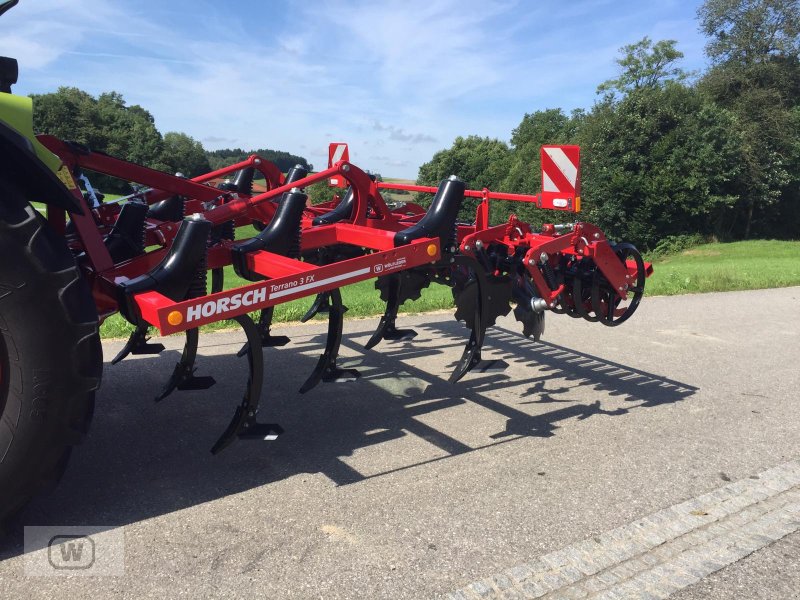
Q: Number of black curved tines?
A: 8